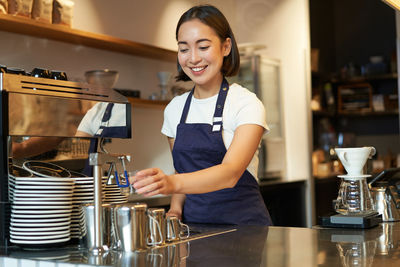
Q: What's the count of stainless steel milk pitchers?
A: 4